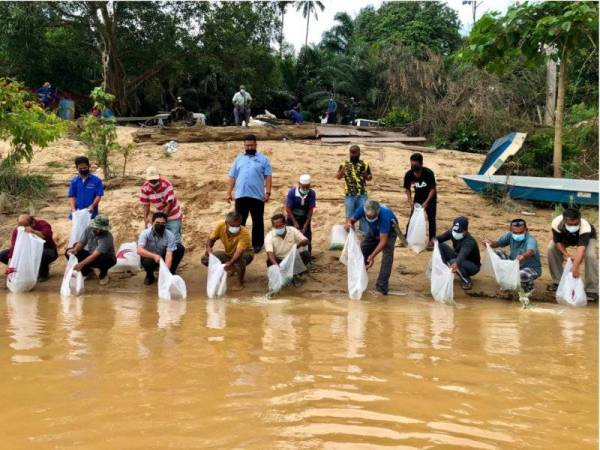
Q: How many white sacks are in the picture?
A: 13